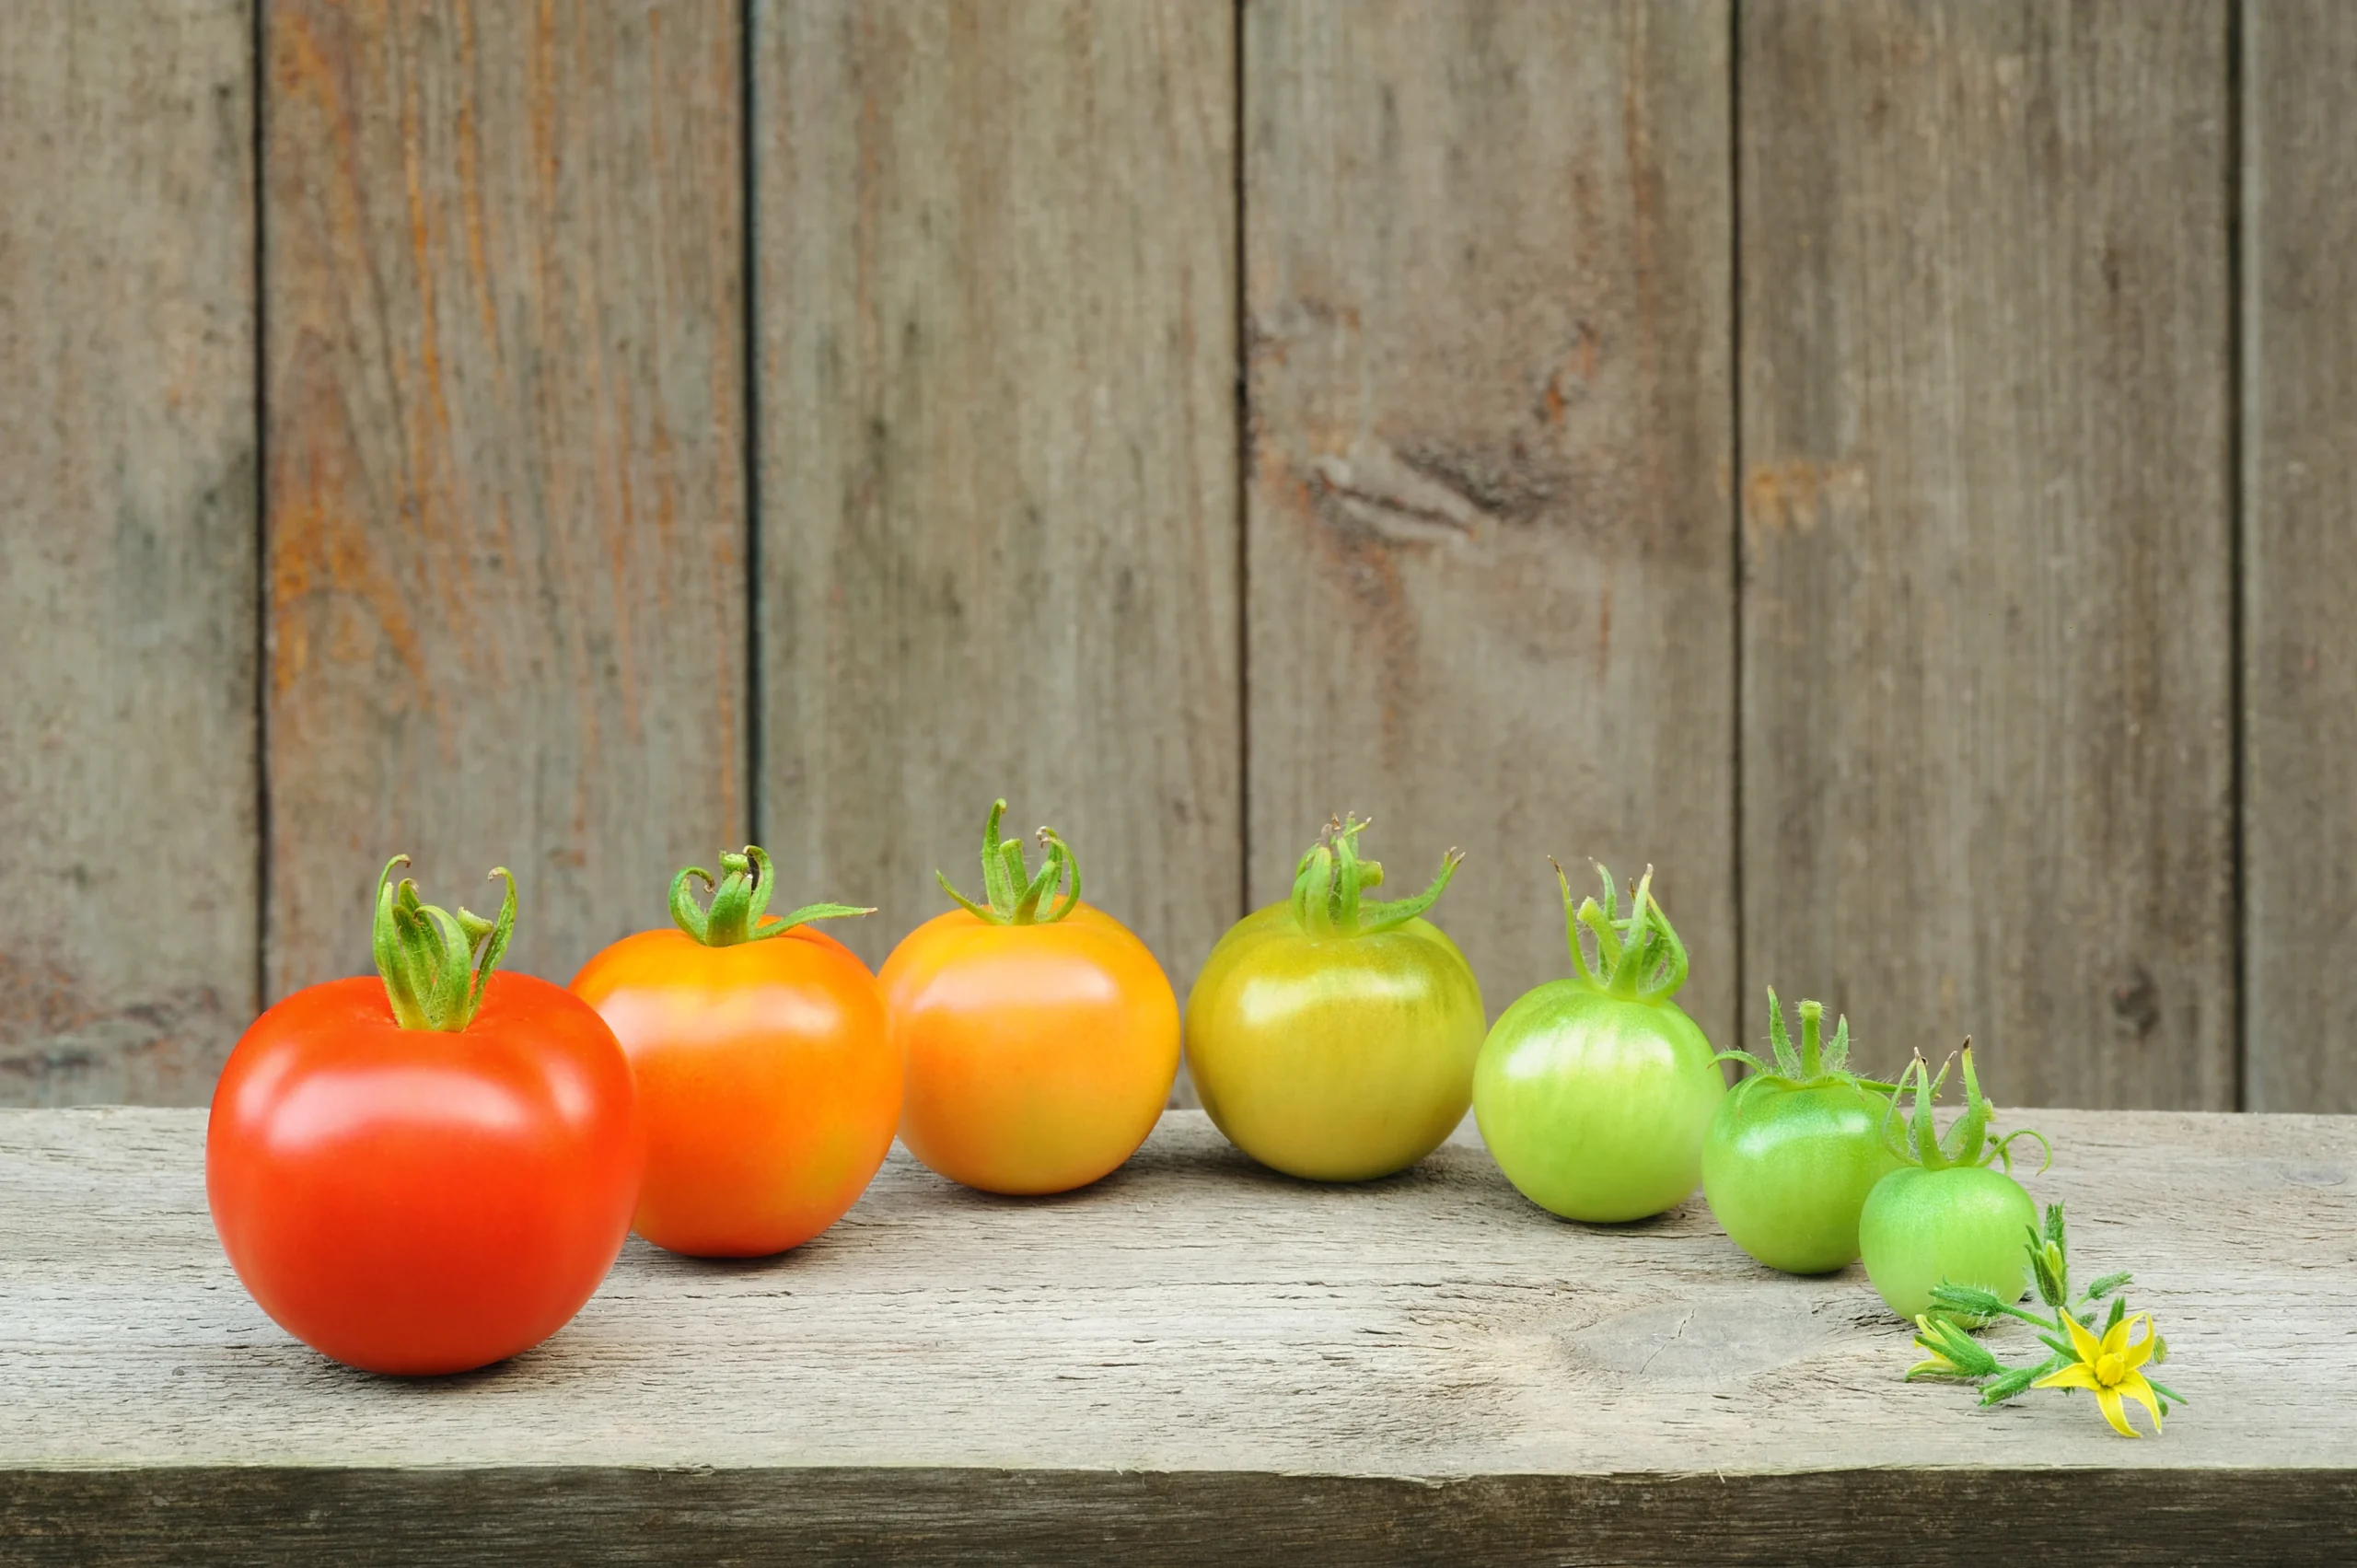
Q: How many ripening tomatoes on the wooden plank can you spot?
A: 7